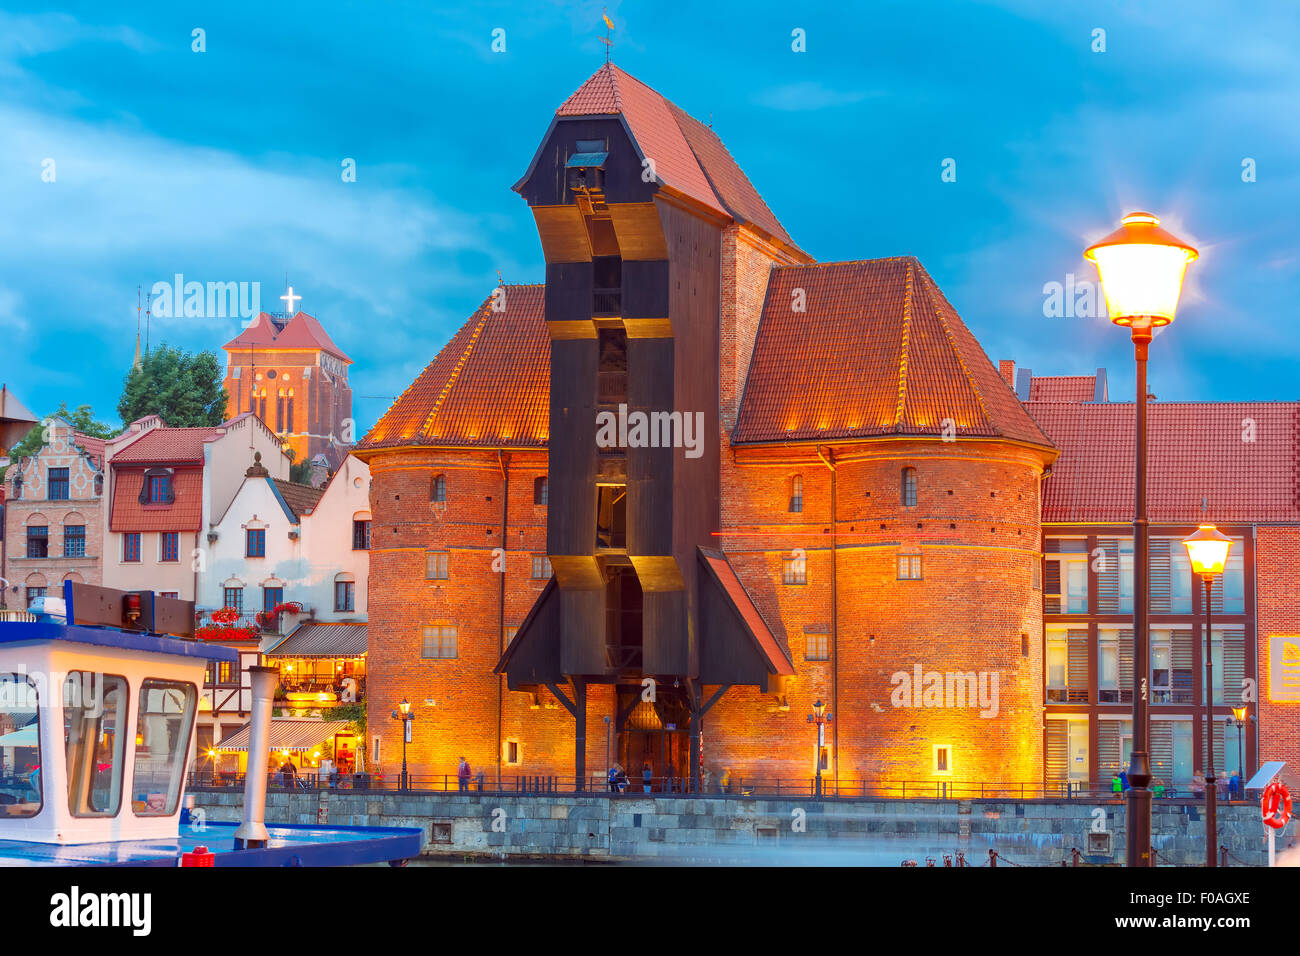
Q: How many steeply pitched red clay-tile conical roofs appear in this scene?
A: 2